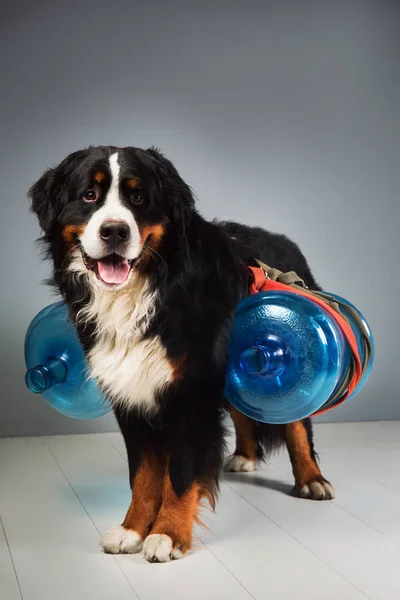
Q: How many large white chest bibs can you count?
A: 1